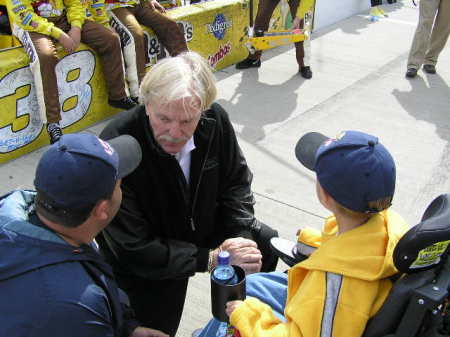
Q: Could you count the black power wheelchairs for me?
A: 1